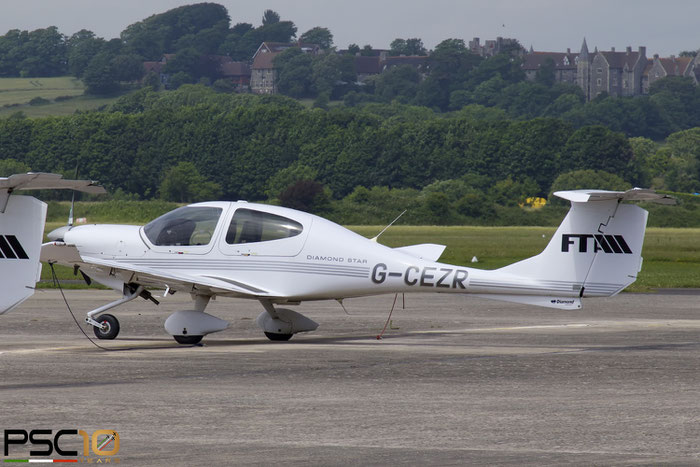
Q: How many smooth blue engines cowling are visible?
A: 0